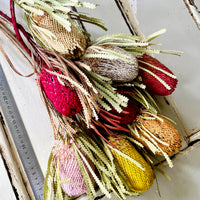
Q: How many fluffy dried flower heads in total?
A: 8